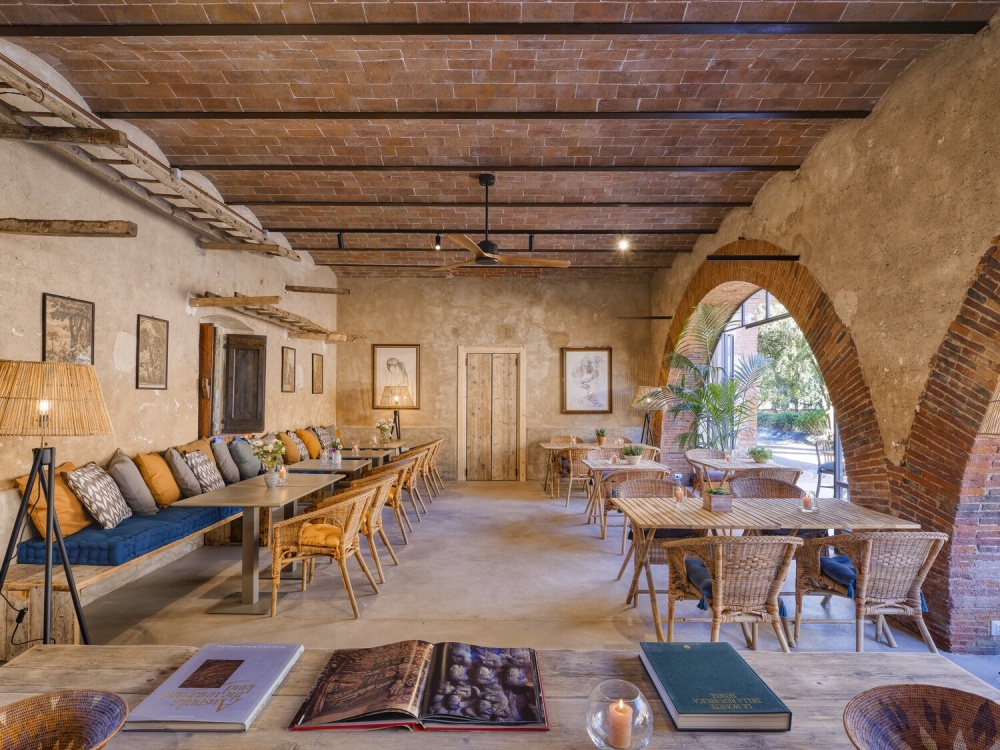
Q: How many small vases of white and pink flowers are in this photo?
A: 3